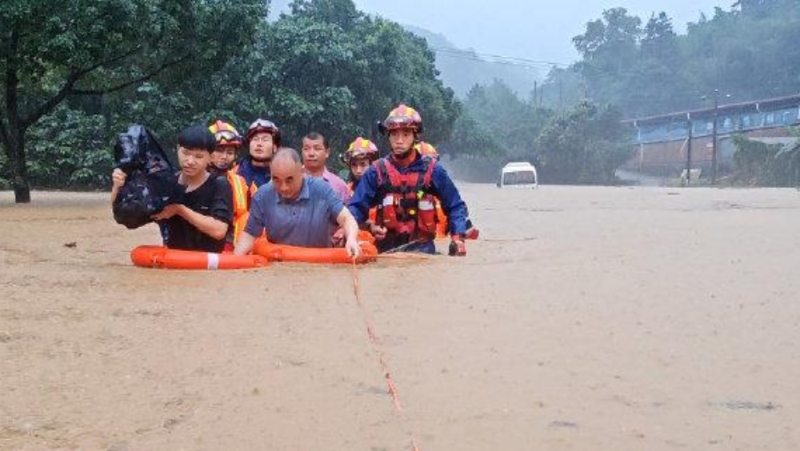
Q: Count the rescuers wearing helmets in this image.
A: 5